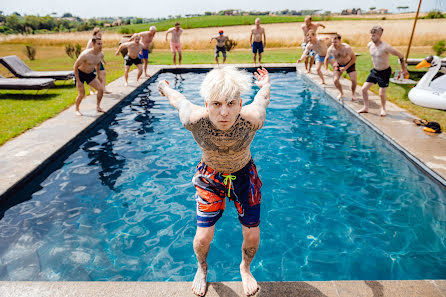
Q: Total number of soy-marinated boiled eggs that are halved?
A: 0